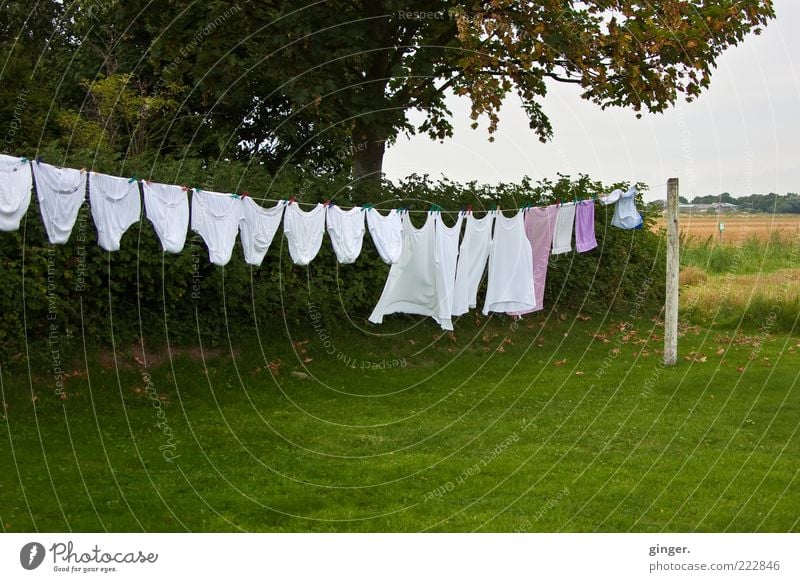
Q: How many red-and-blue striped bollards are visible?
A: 0